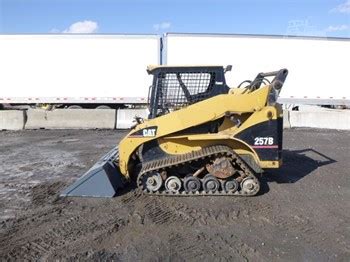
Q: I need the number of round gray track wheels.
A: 6